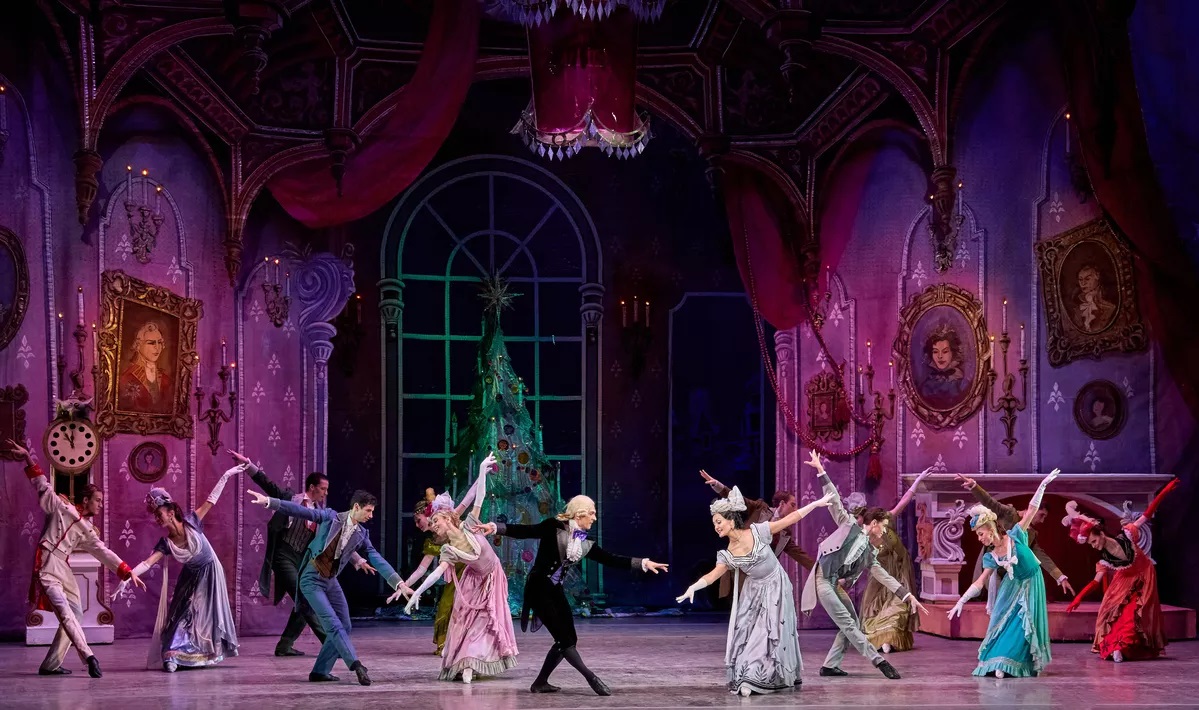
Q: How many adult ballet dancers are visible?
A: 14